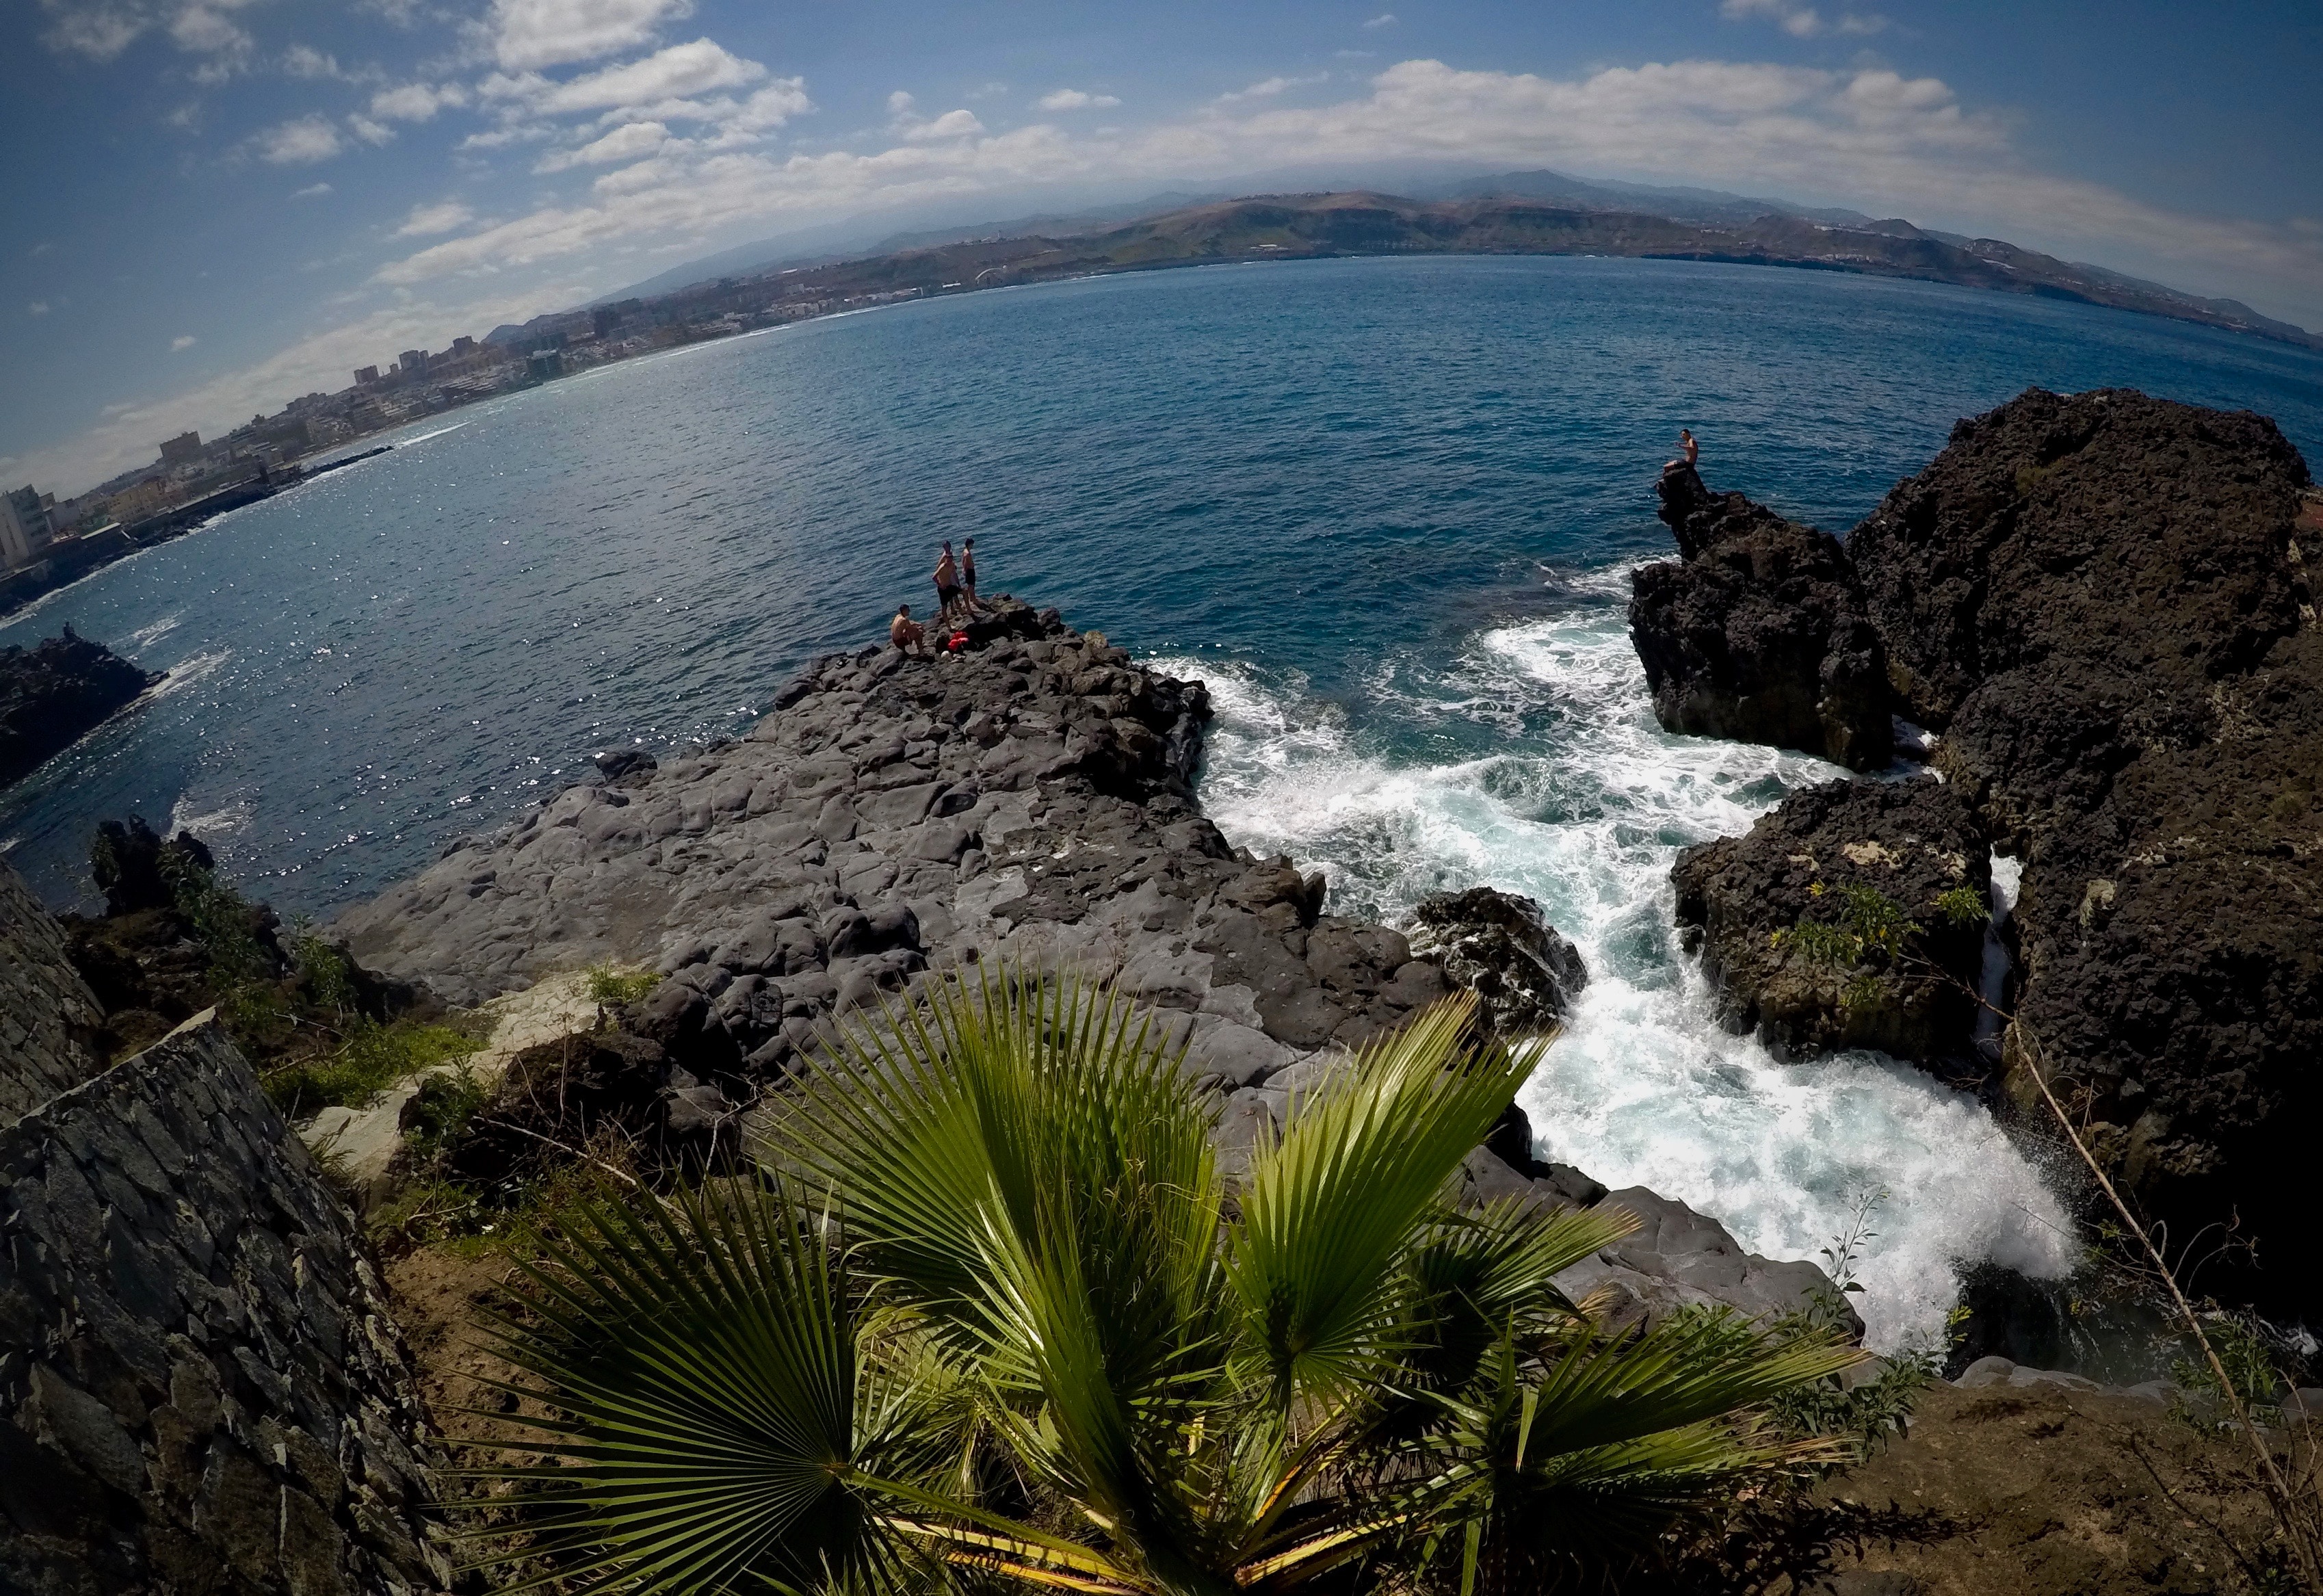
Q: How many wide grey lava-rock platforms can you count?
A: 1